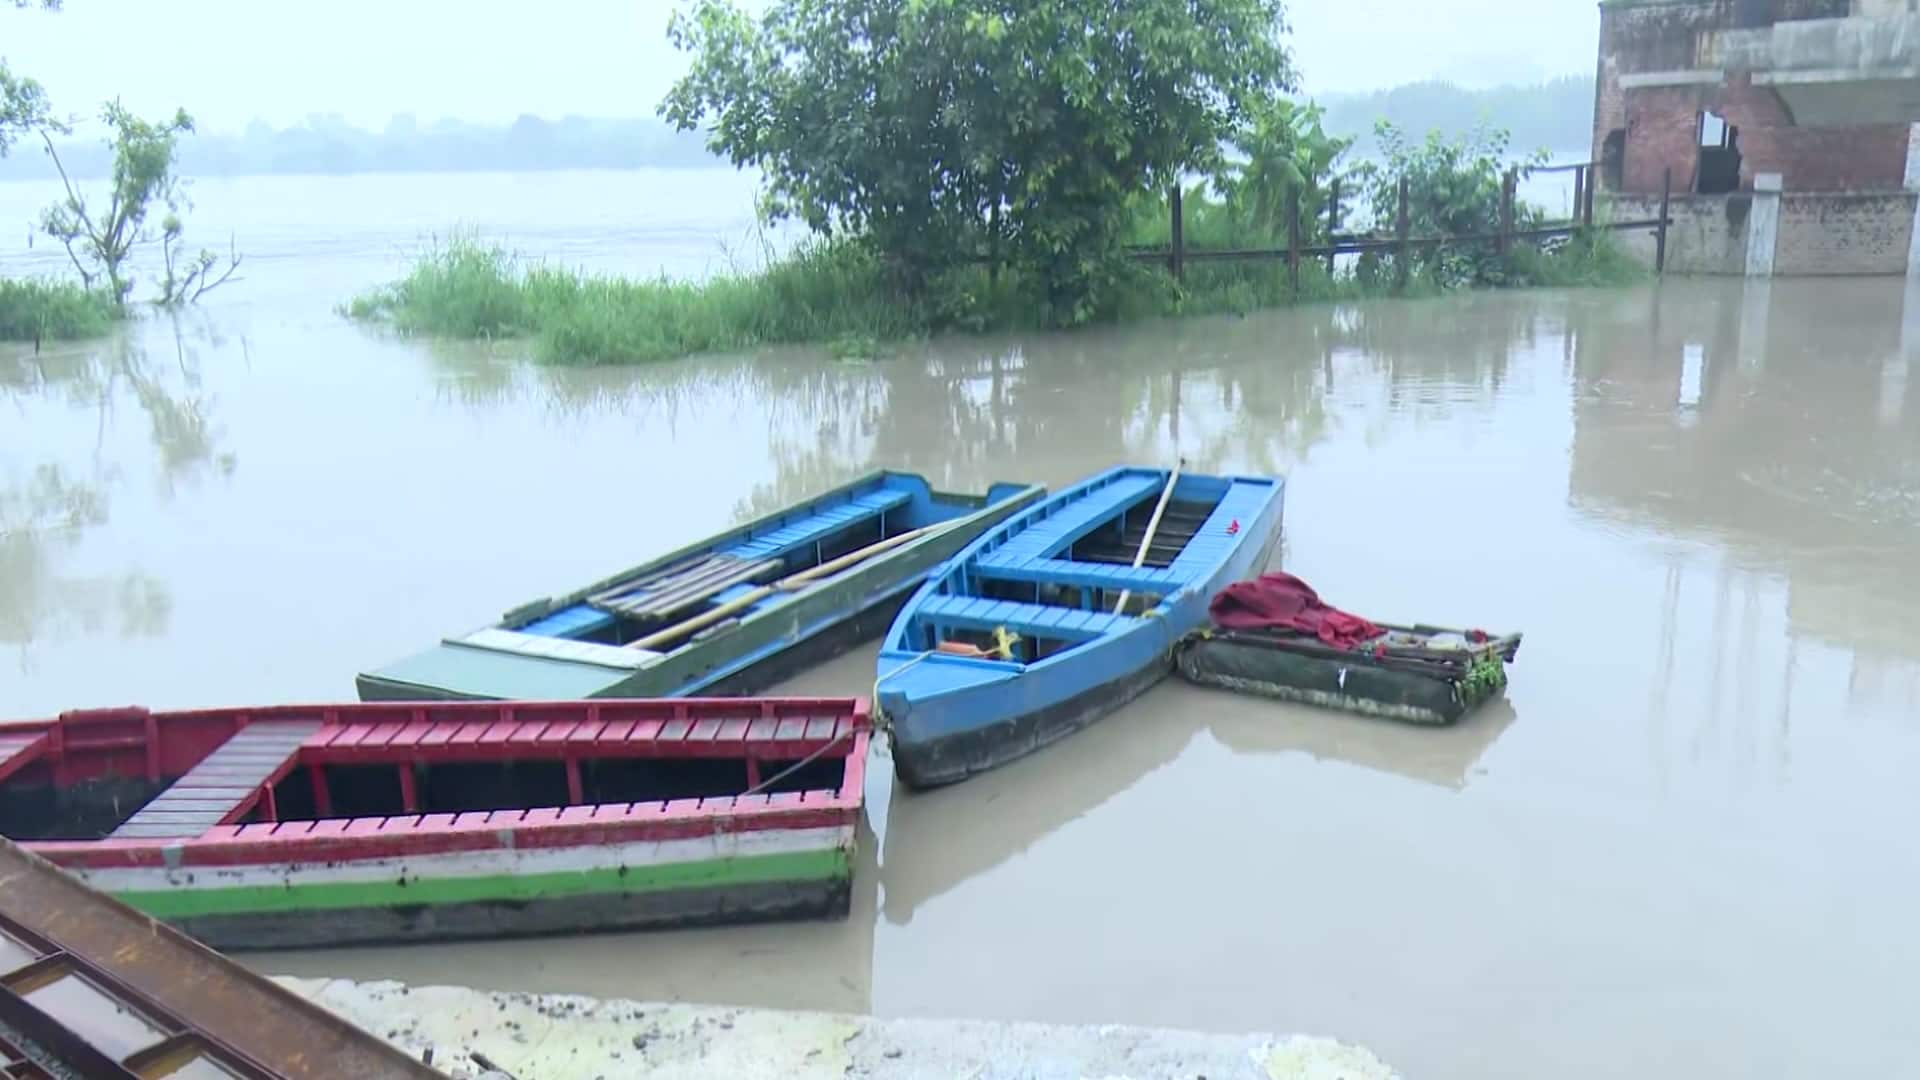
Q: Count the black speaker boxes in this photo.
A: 0